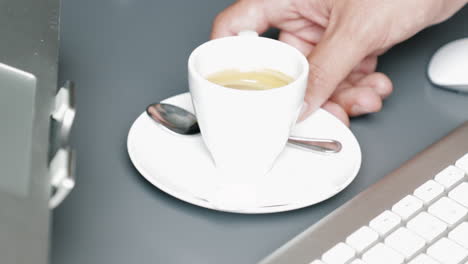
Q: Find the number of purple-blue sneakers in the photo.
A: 0